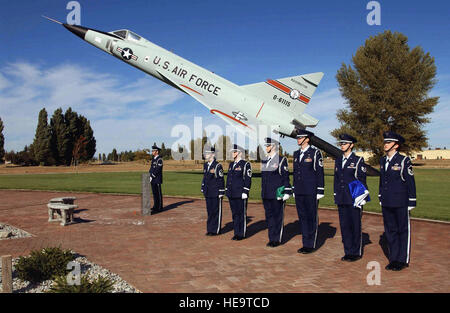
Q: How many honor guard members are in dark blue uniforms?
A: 7